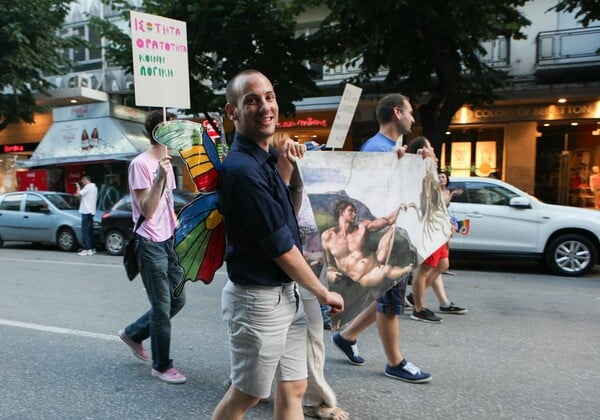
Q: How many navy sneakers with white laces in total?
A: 2